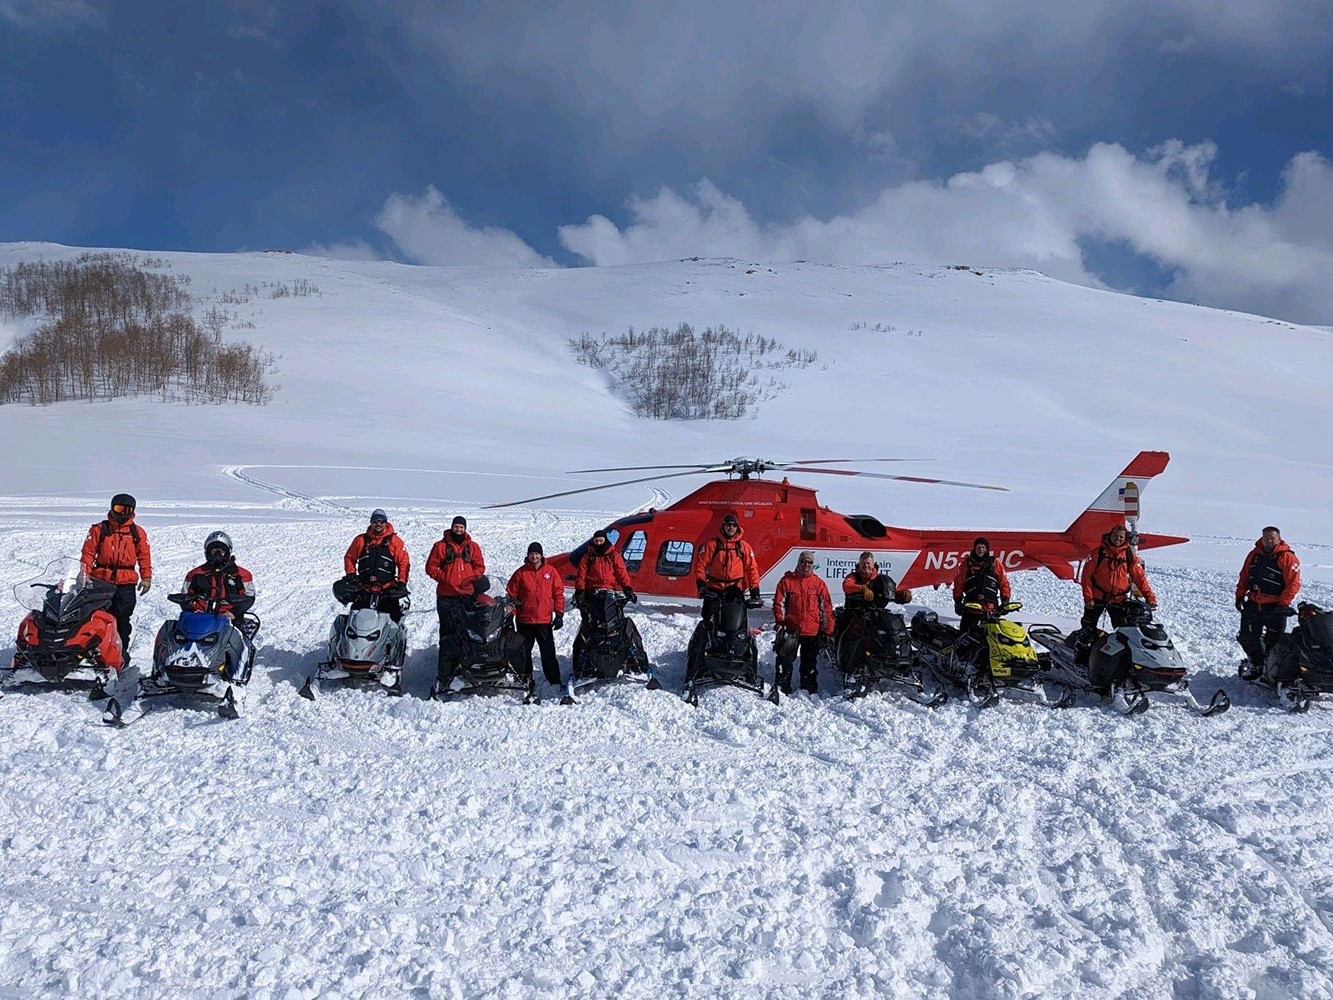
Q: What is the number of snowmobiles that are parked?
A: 10